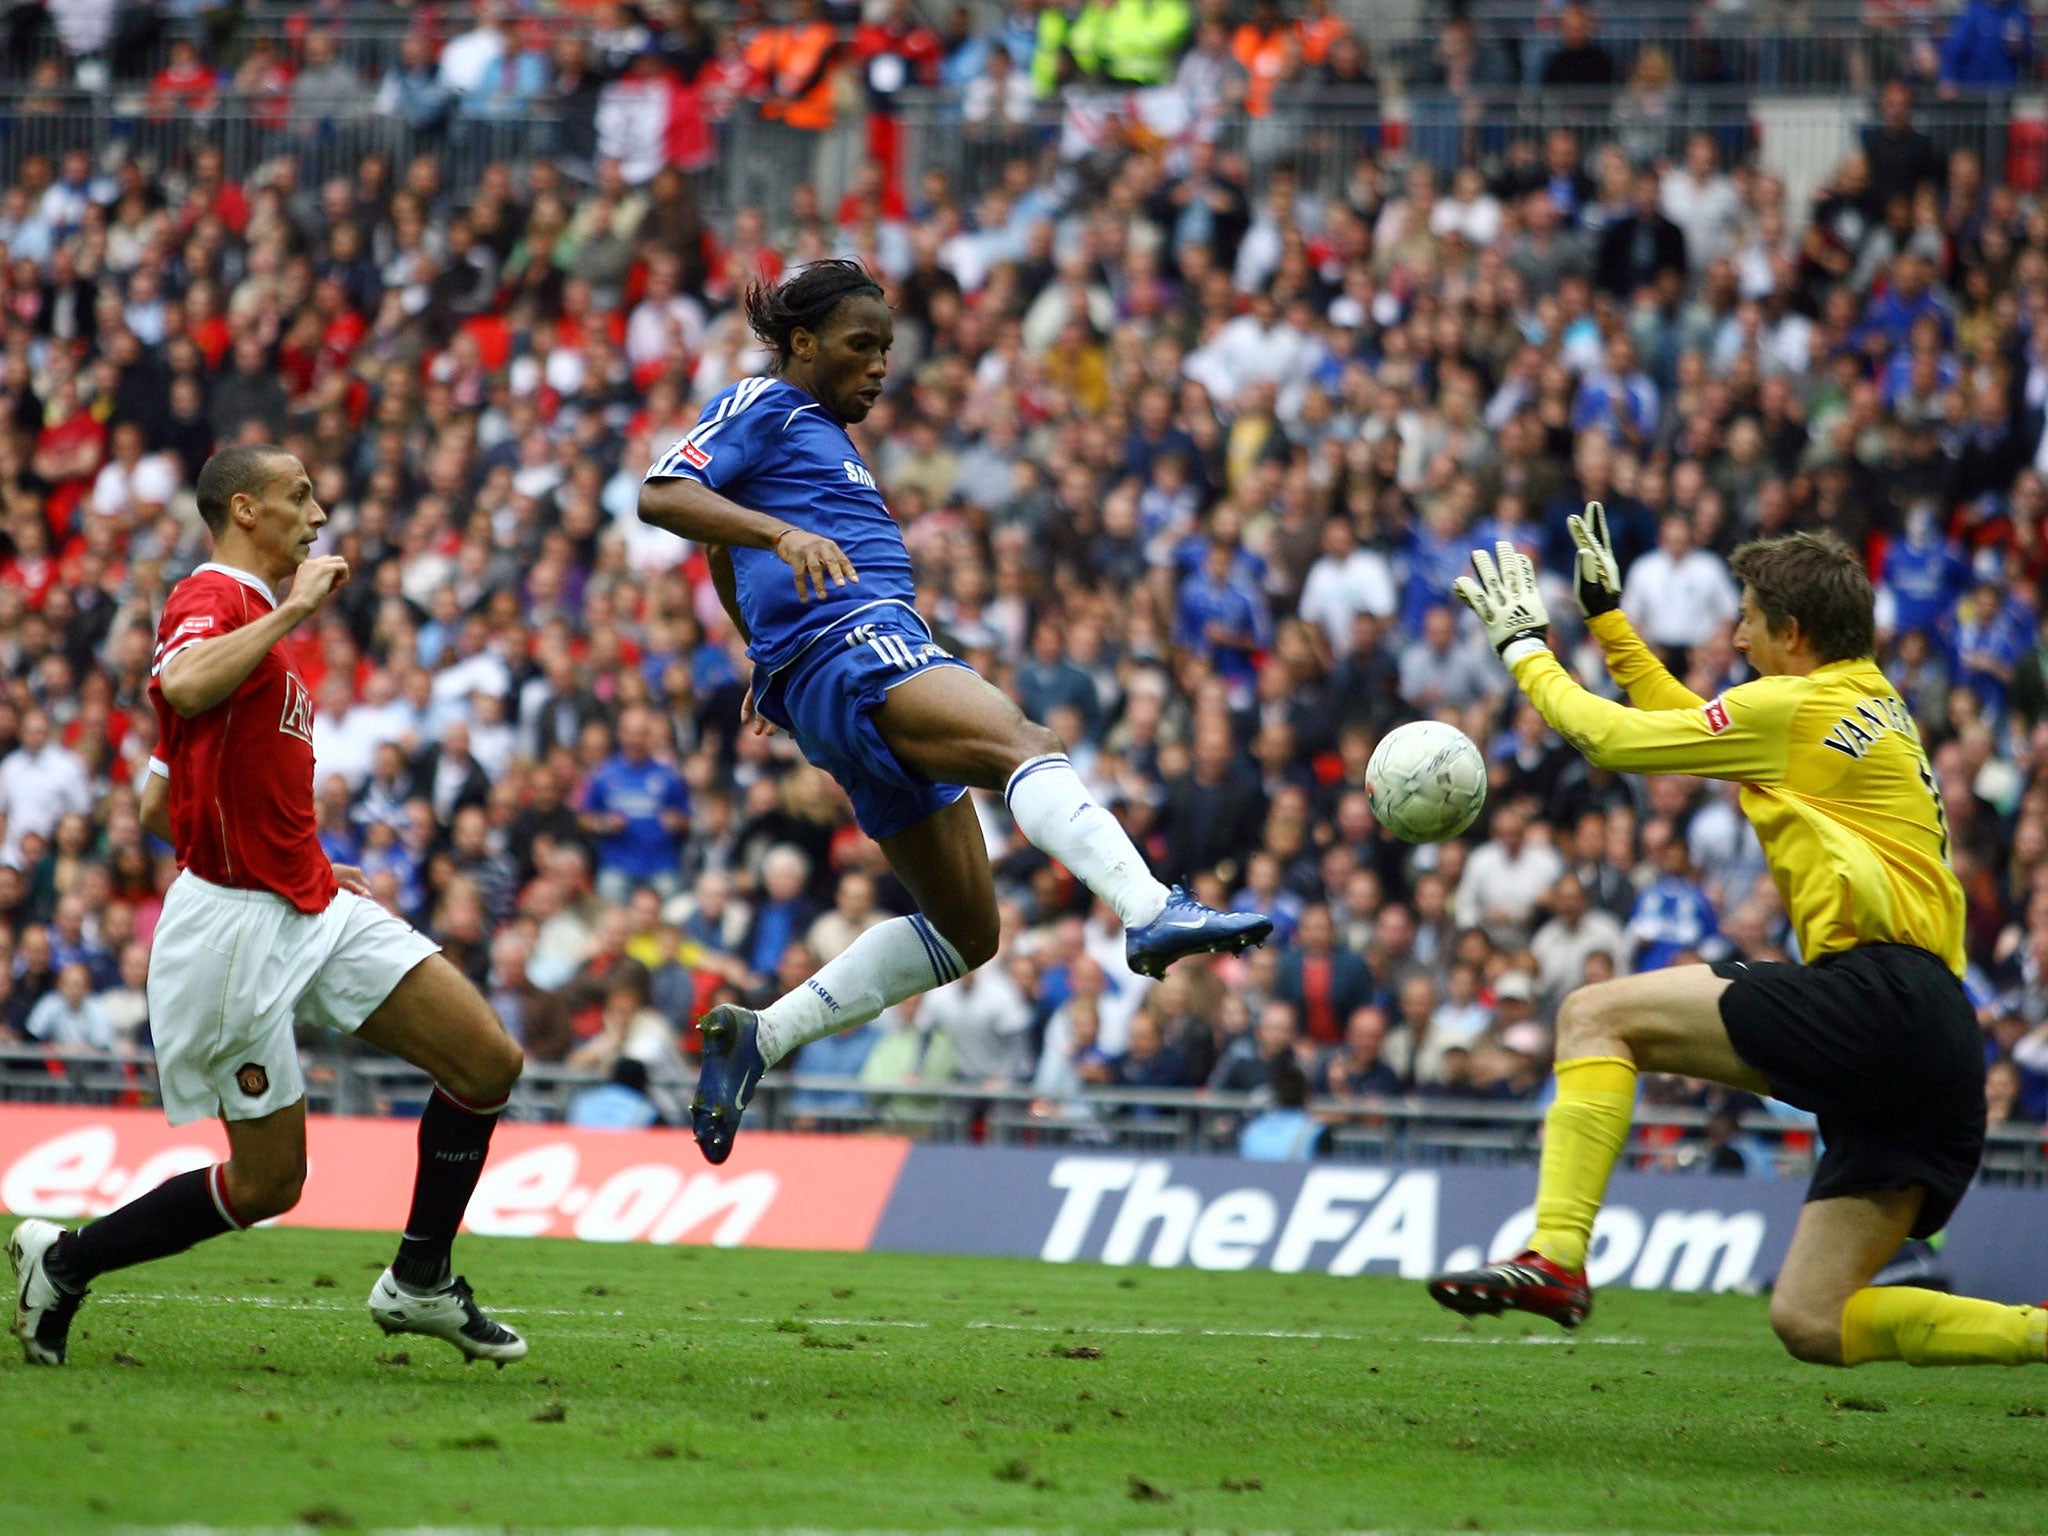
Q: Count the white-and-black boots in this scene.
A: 2